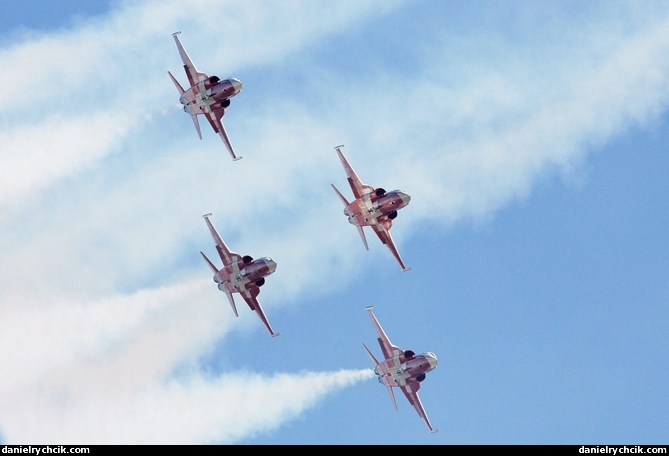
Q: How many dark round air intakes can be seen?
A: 8